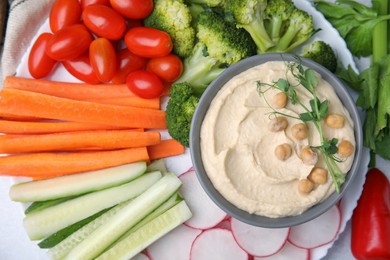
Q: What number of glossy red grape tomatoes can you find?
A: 12